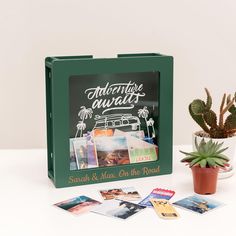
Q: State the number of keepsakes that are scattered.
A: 6